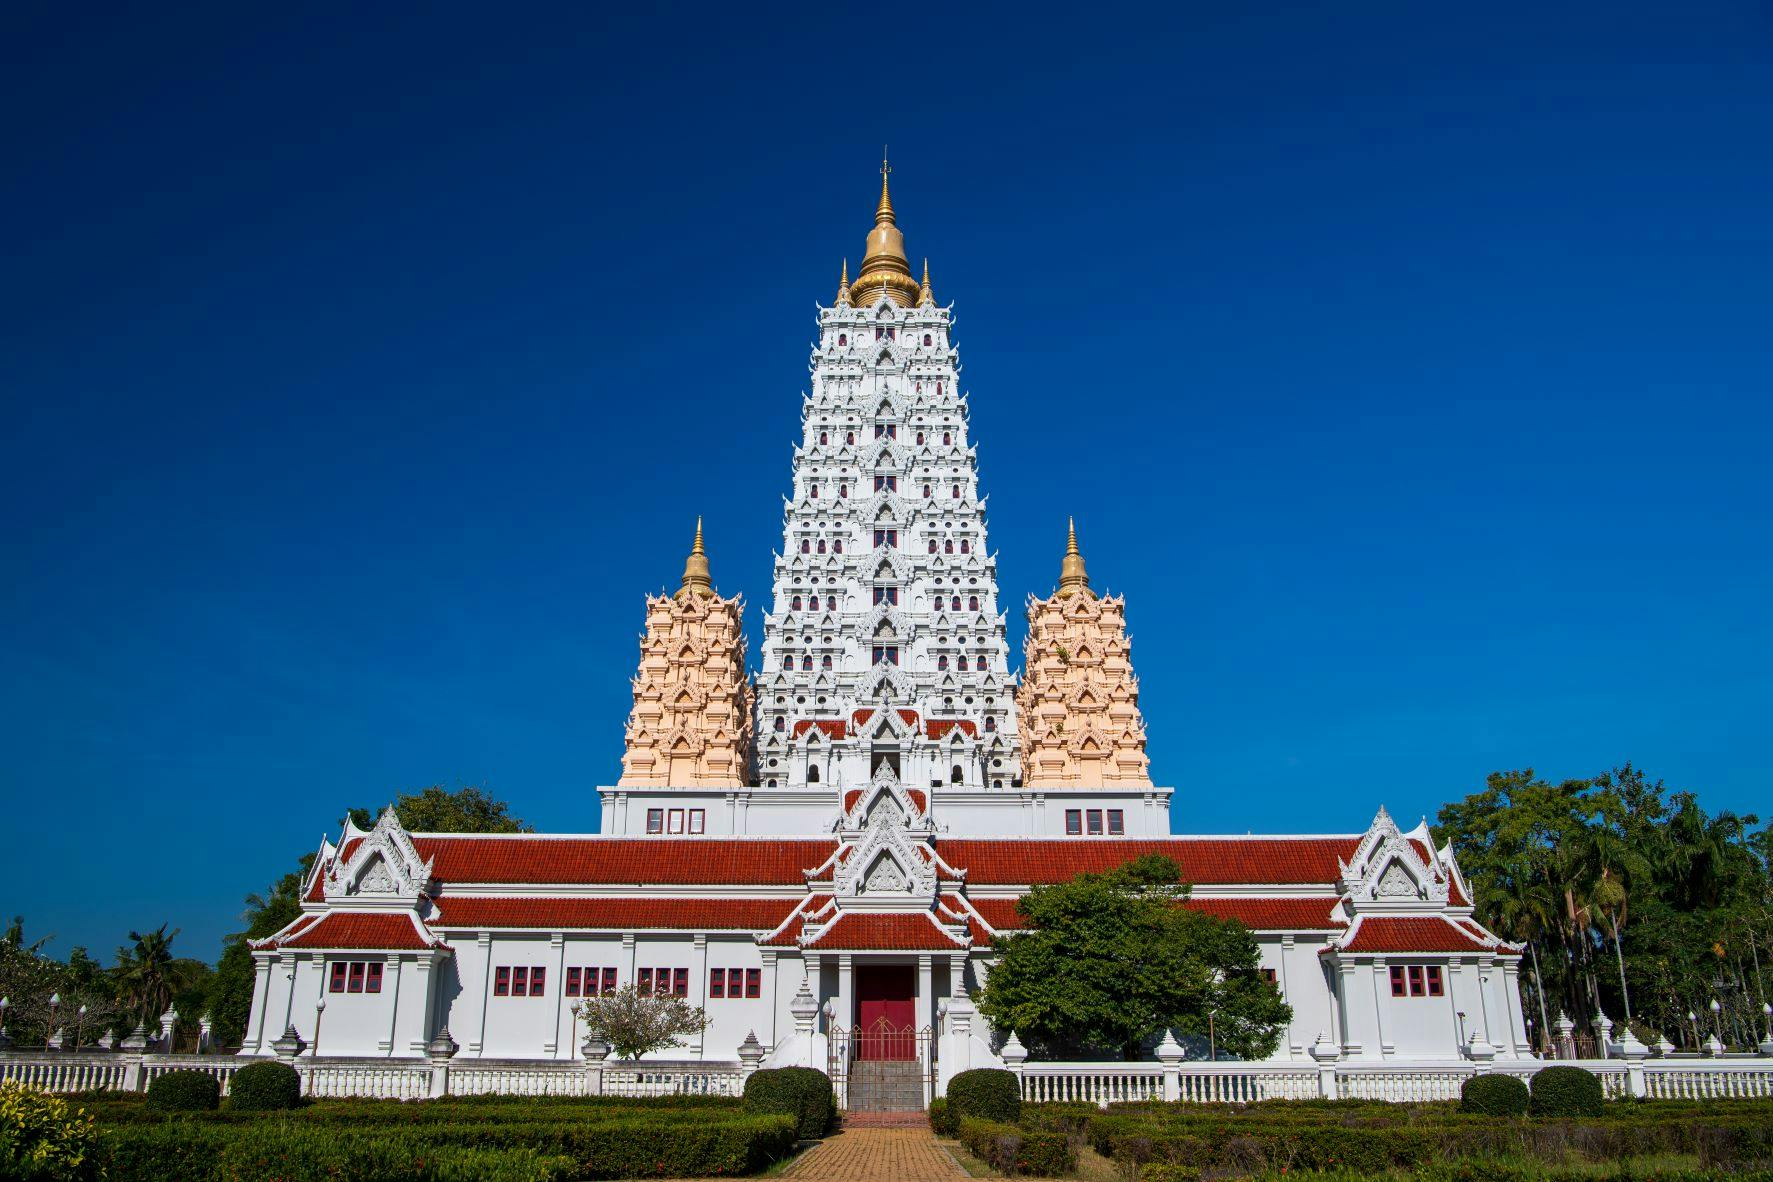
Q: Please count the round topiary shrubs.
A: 6